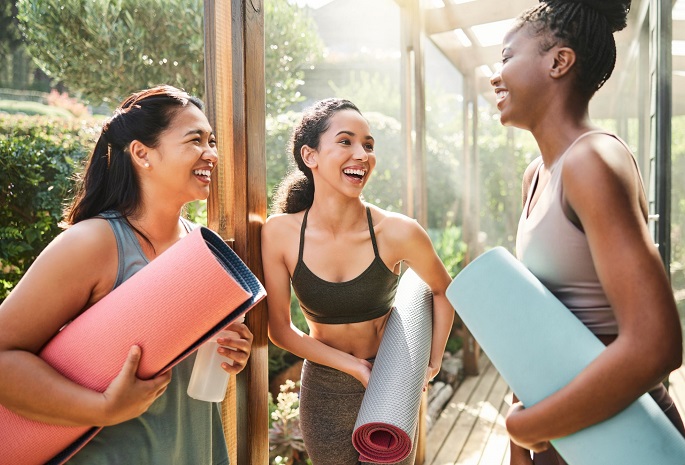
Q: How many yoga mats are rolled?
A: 3